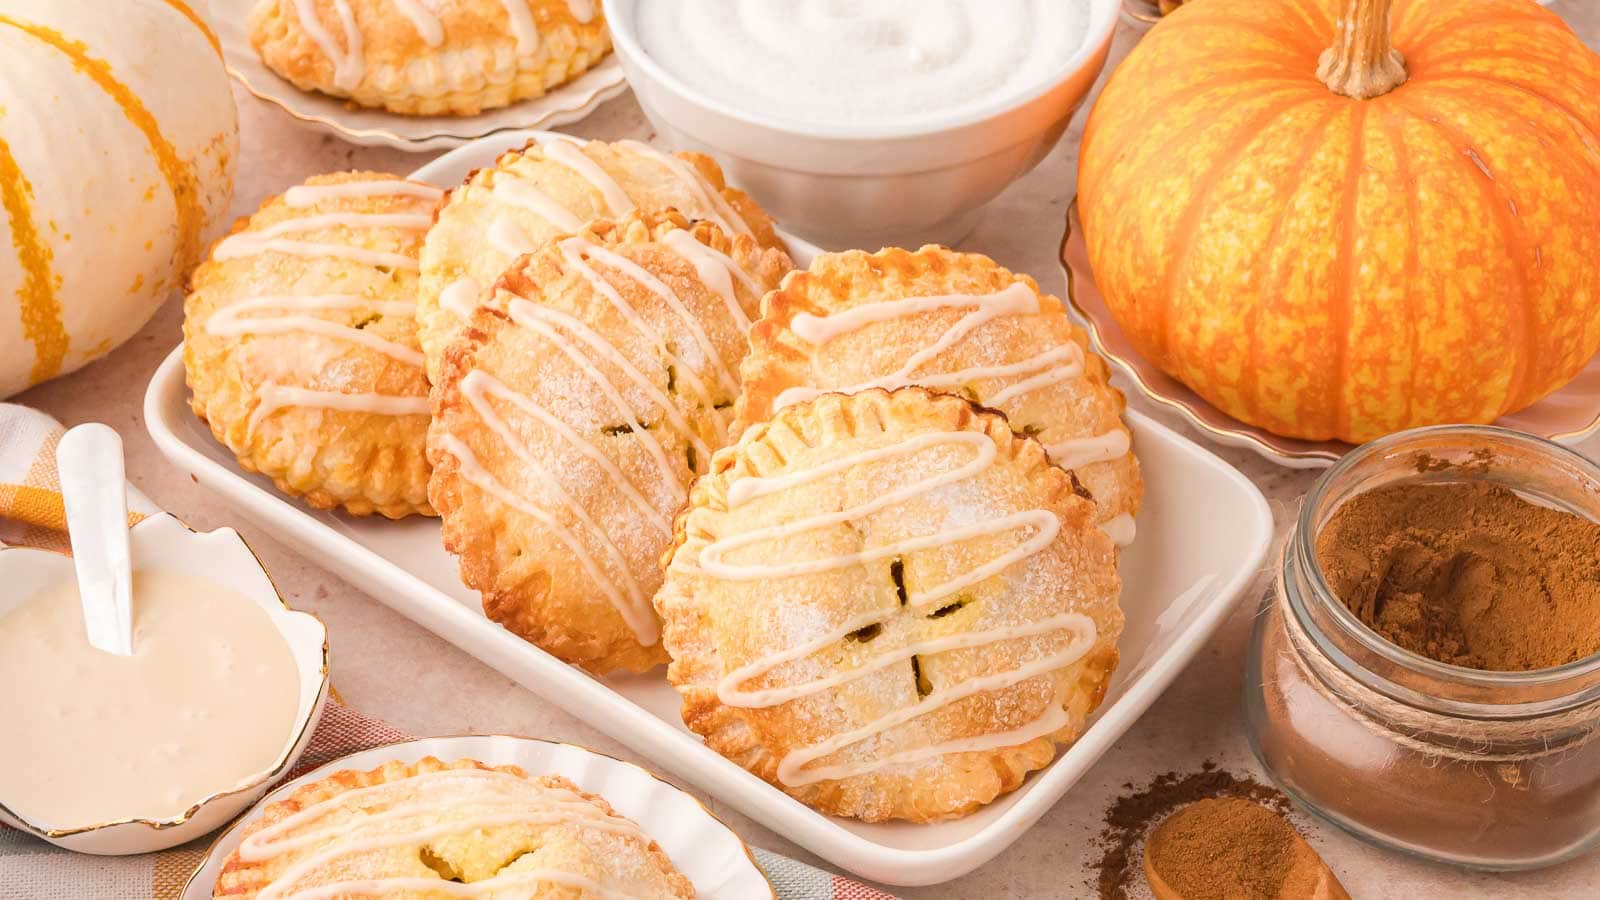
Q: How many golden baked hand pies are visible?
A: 7